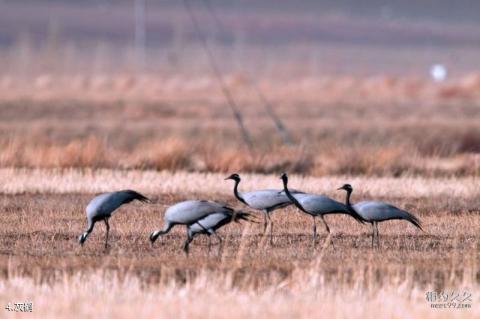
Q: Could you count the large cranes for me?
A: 6